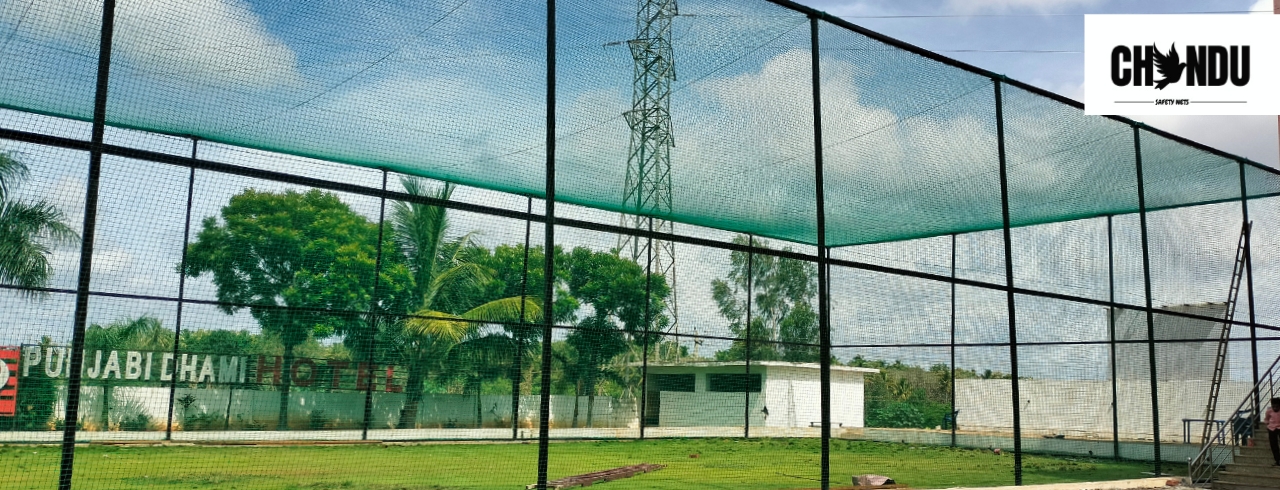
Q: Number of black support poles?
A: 14